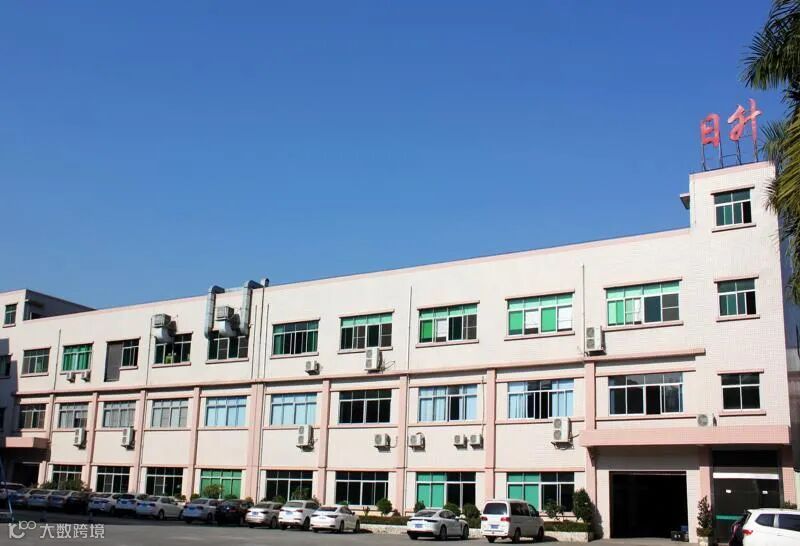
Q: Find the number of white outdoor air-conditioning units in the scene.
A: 14